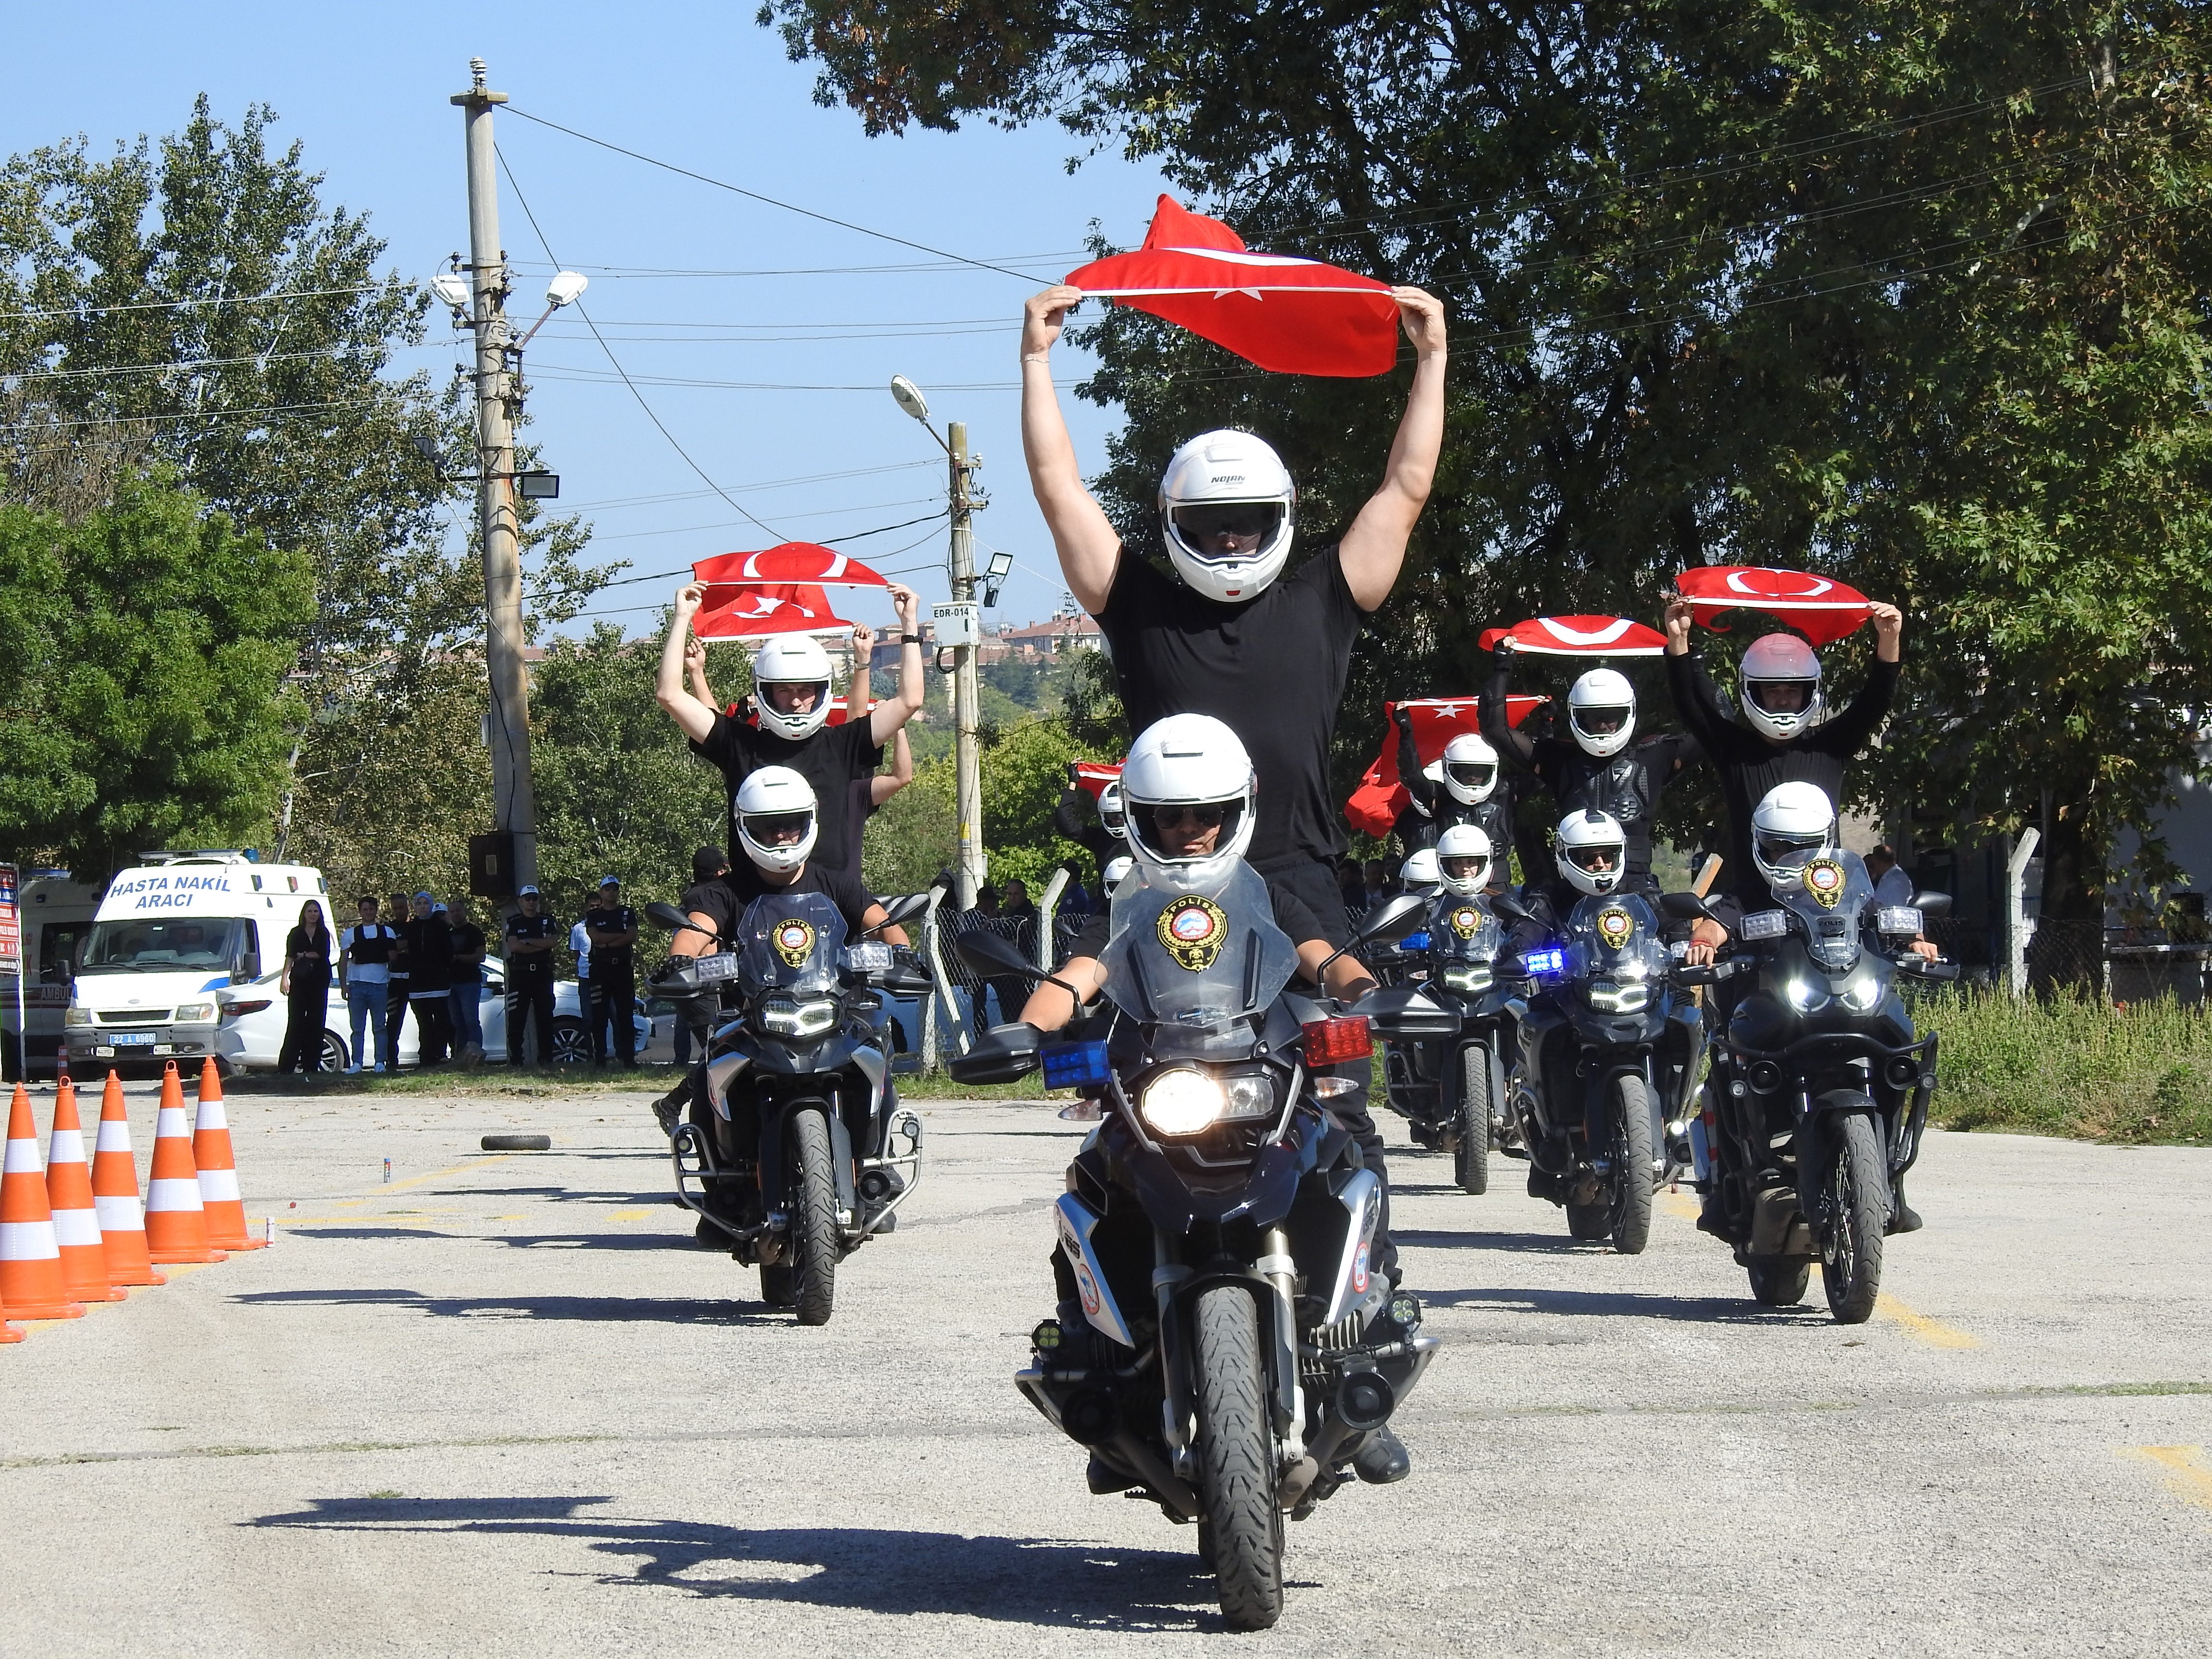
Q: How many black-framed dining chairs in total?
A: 0